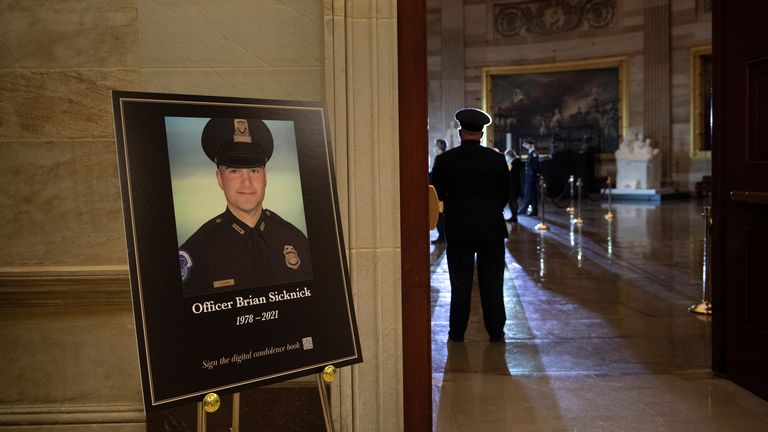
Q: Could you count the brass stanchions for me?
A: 5